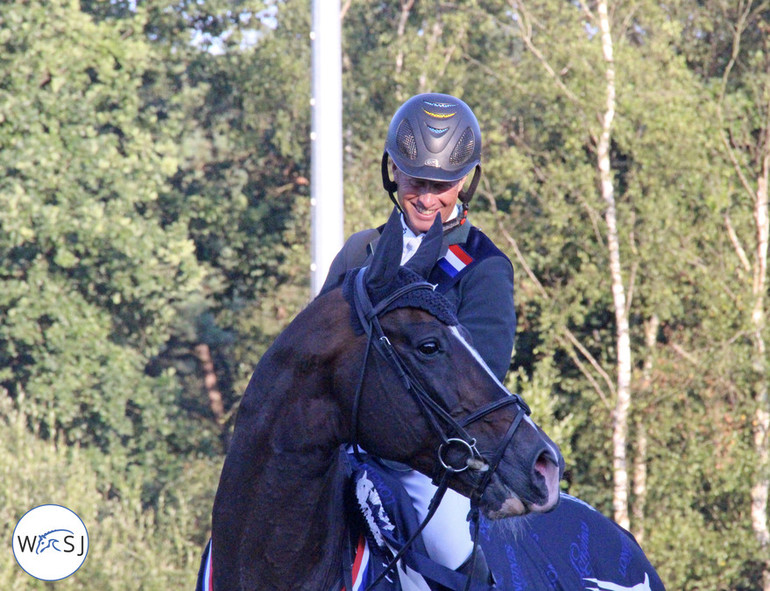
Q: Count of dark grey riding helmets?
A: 1